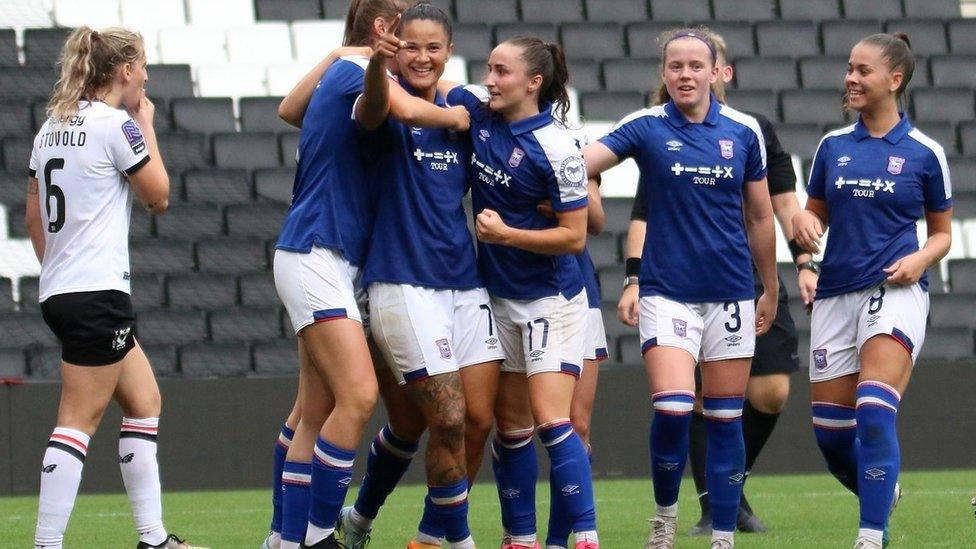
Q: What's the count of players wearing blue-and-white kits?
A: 6